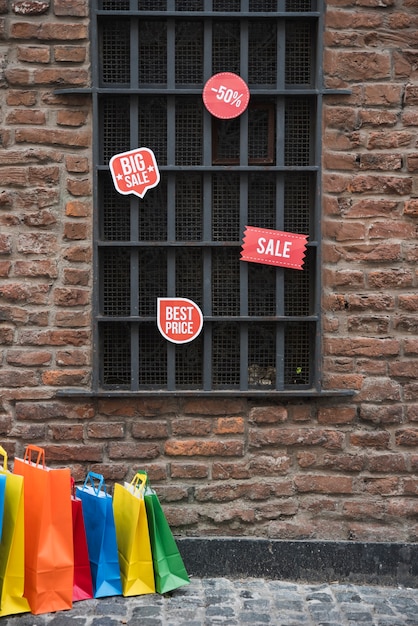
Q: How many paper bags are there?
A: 7